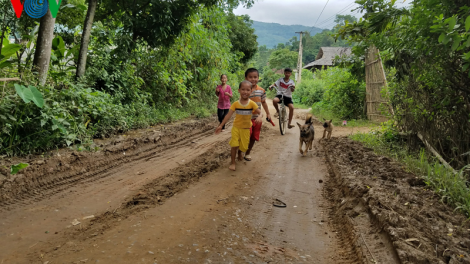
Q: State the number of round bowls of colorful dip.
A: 0